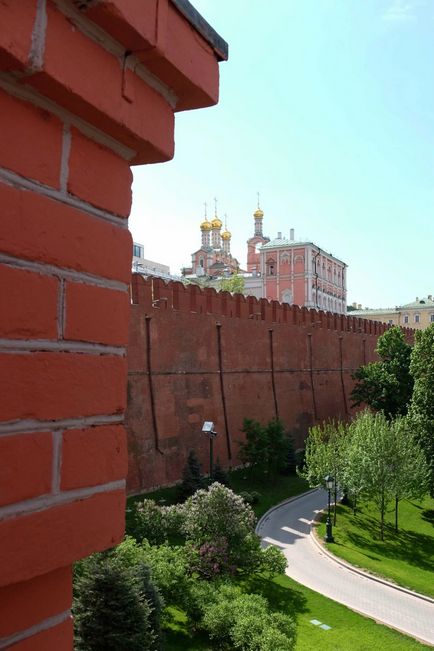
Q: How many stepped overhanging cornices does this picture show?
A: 1